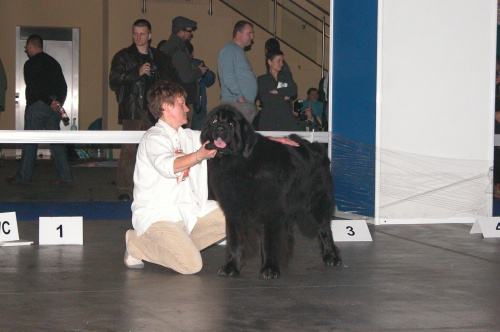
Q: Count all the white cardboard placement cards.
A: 4